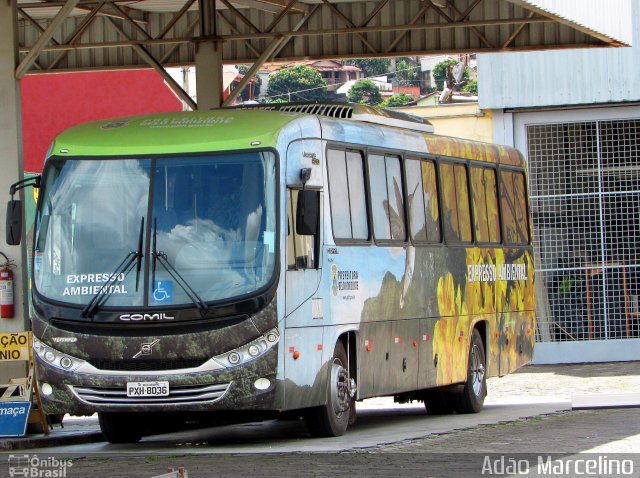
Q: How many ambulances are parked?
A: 0